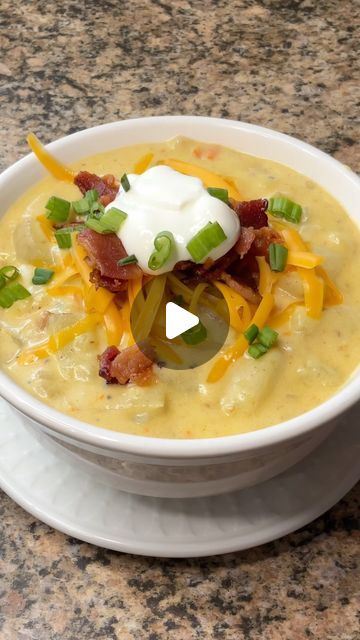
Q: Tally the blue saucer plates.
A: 0